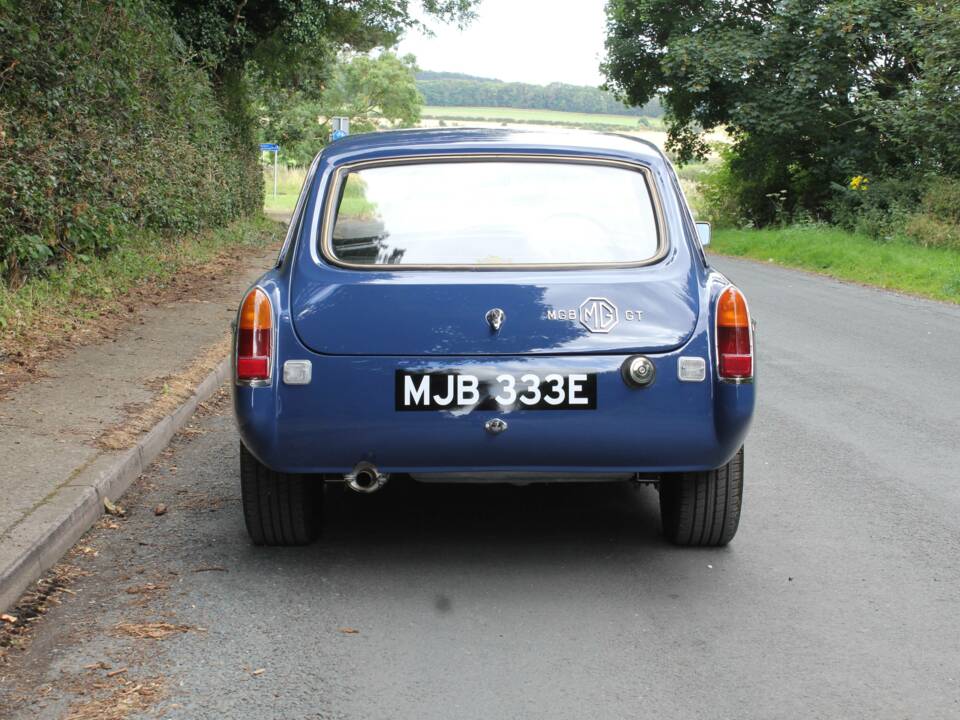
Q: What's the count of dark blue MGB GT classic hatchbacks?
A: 1